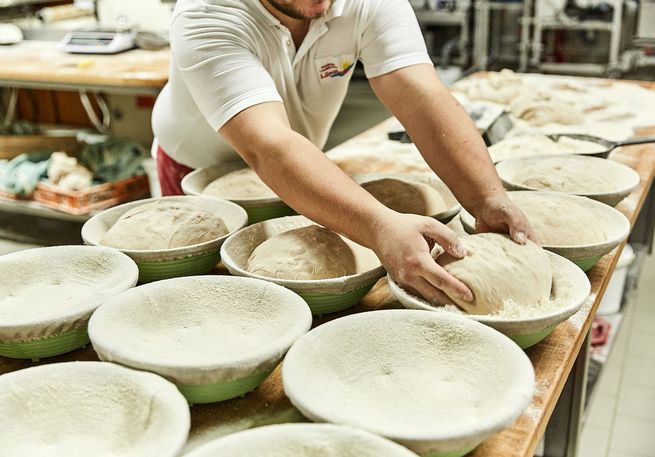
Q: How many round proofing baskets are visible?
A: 12